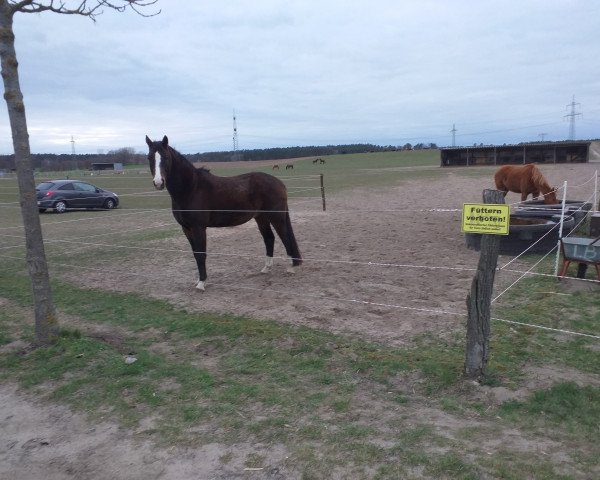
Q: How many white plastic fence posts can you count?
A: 2